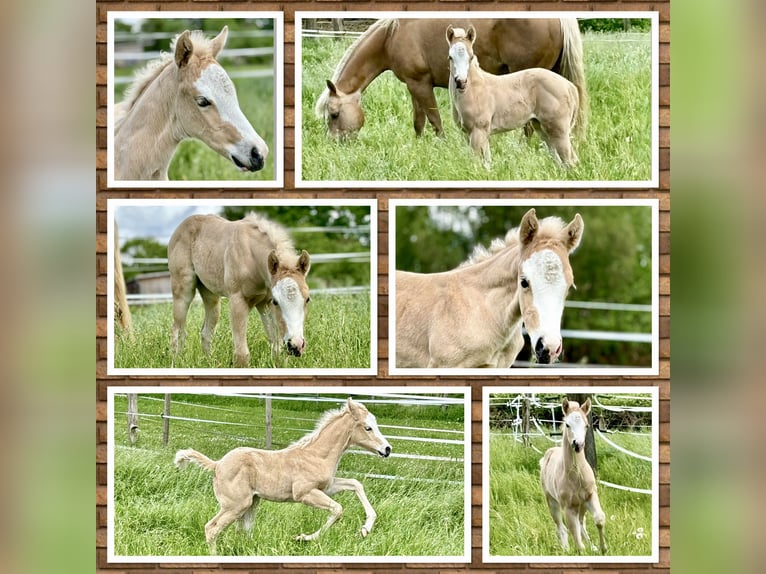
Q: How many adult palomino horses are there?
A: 1